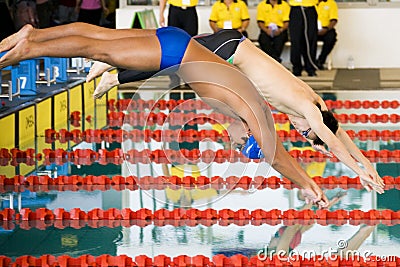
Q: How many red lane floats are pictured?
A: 7